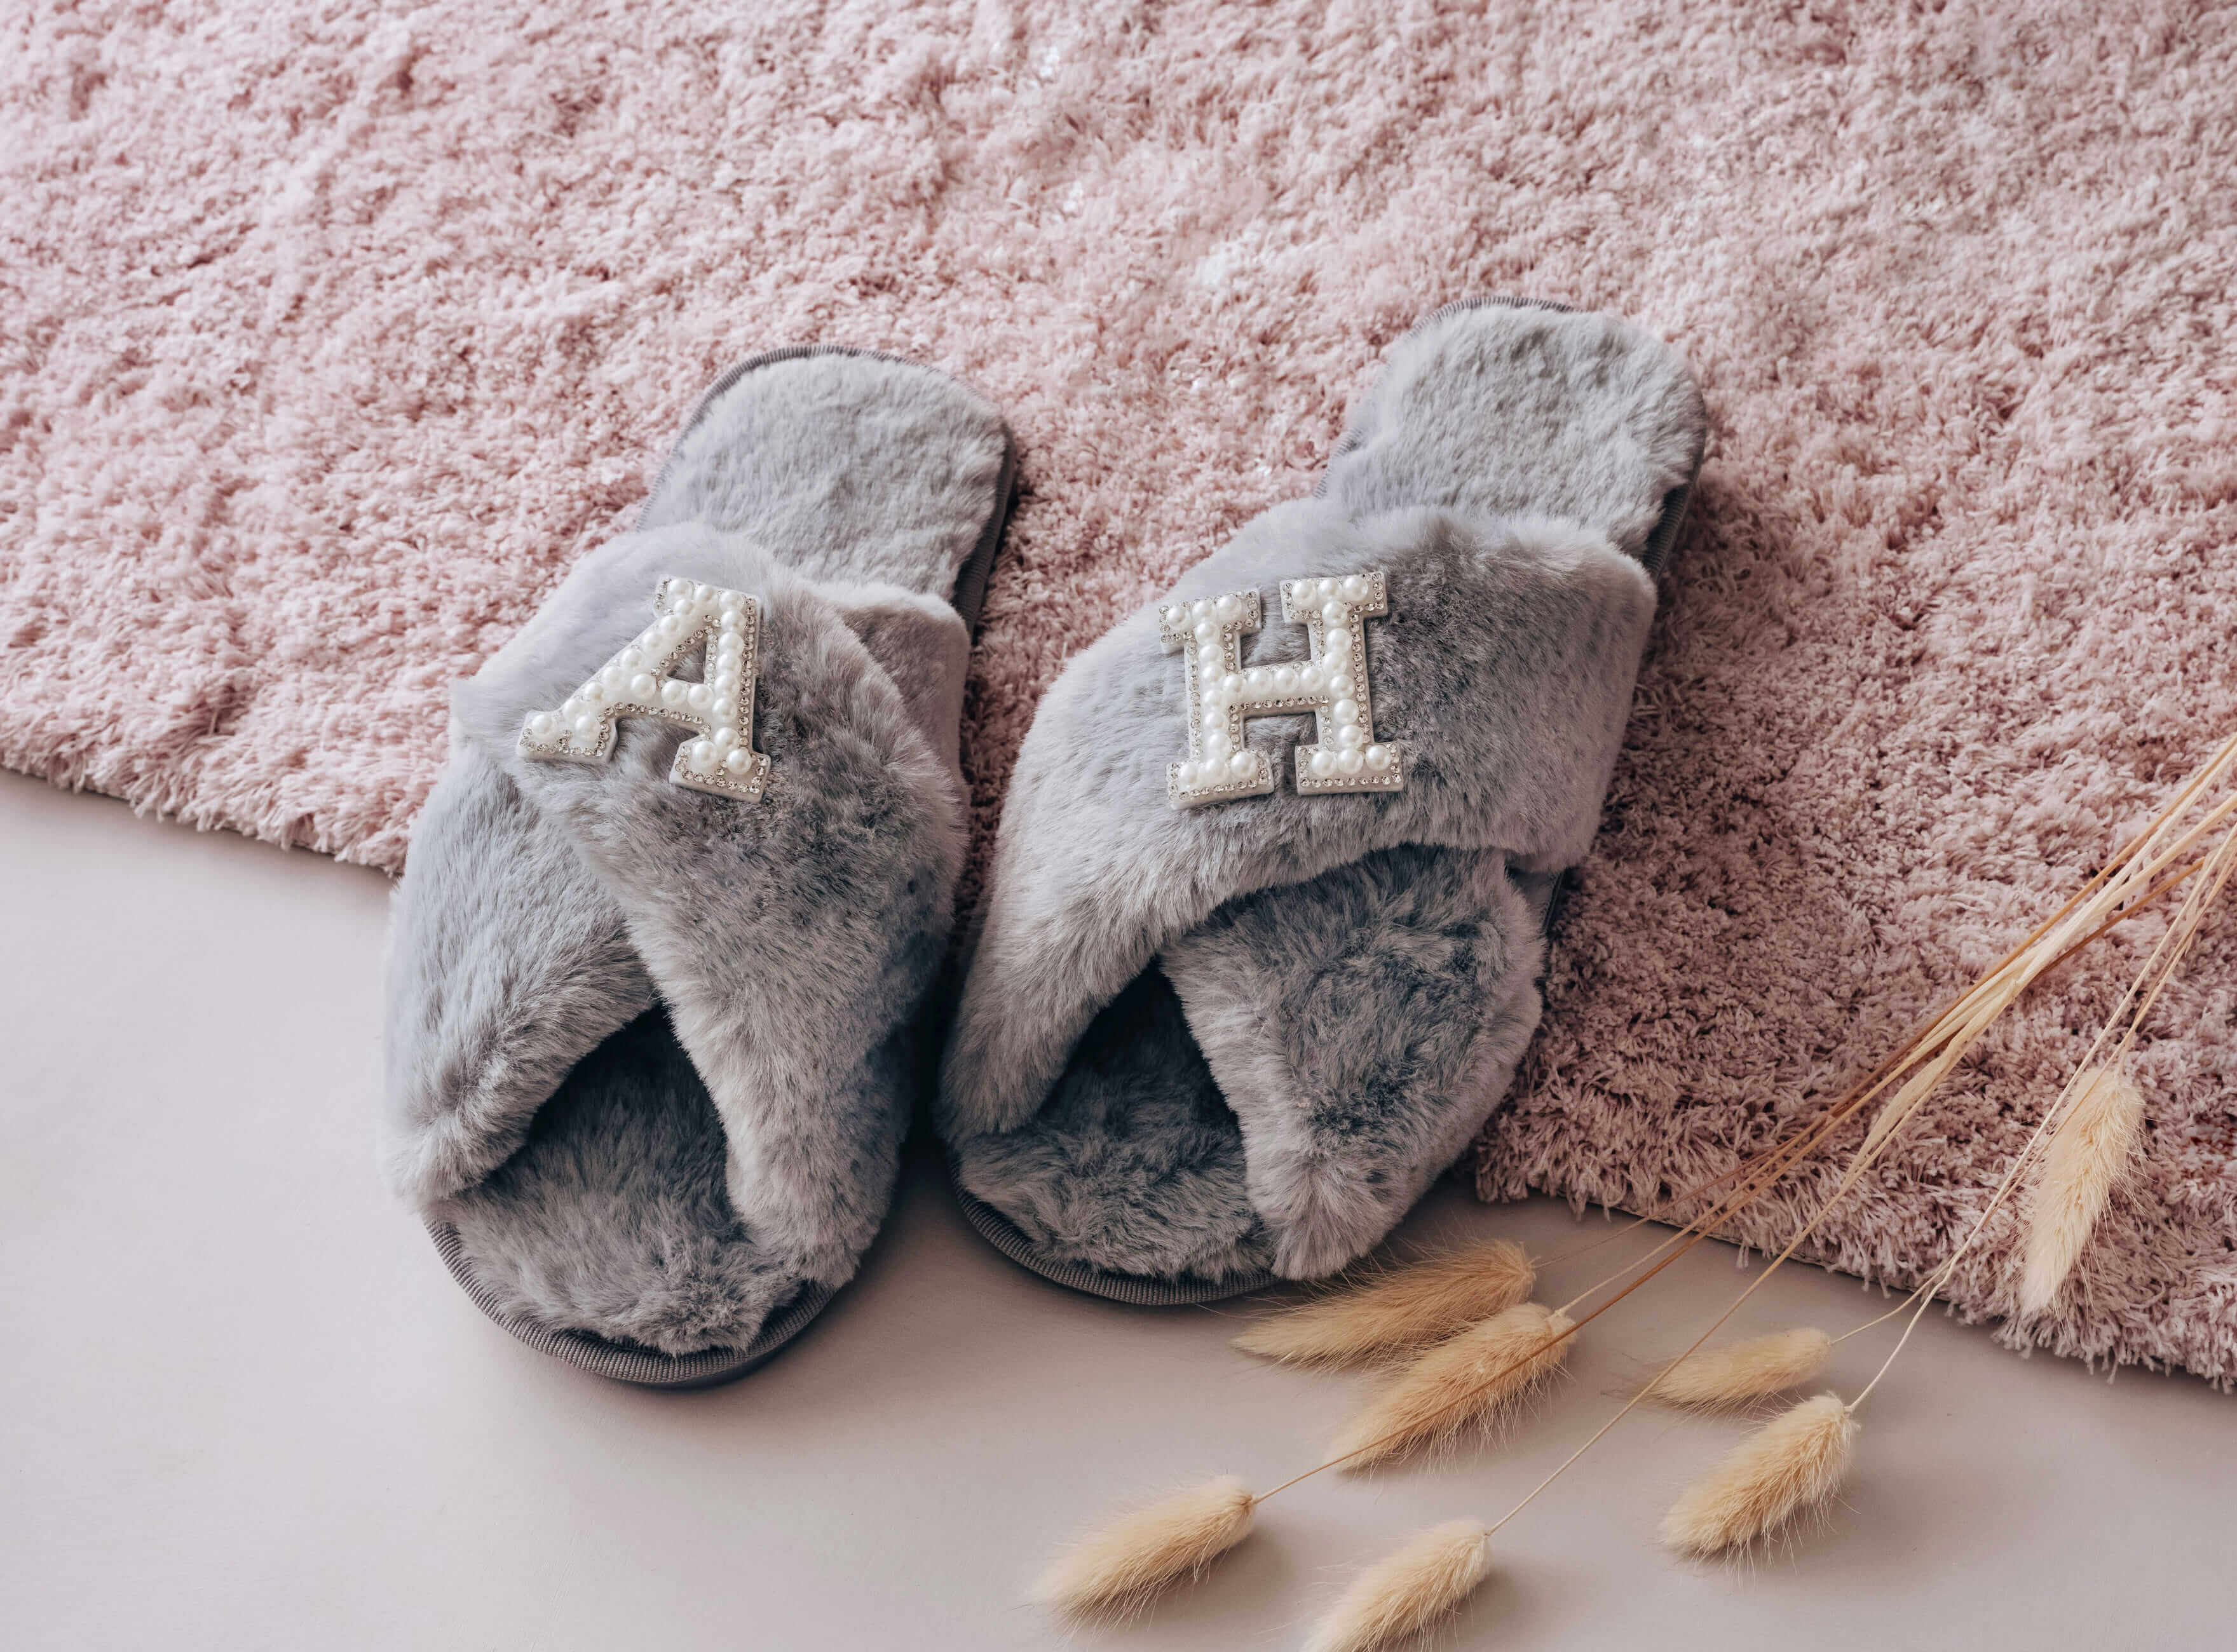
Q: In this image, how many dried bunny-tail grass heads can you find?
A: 7